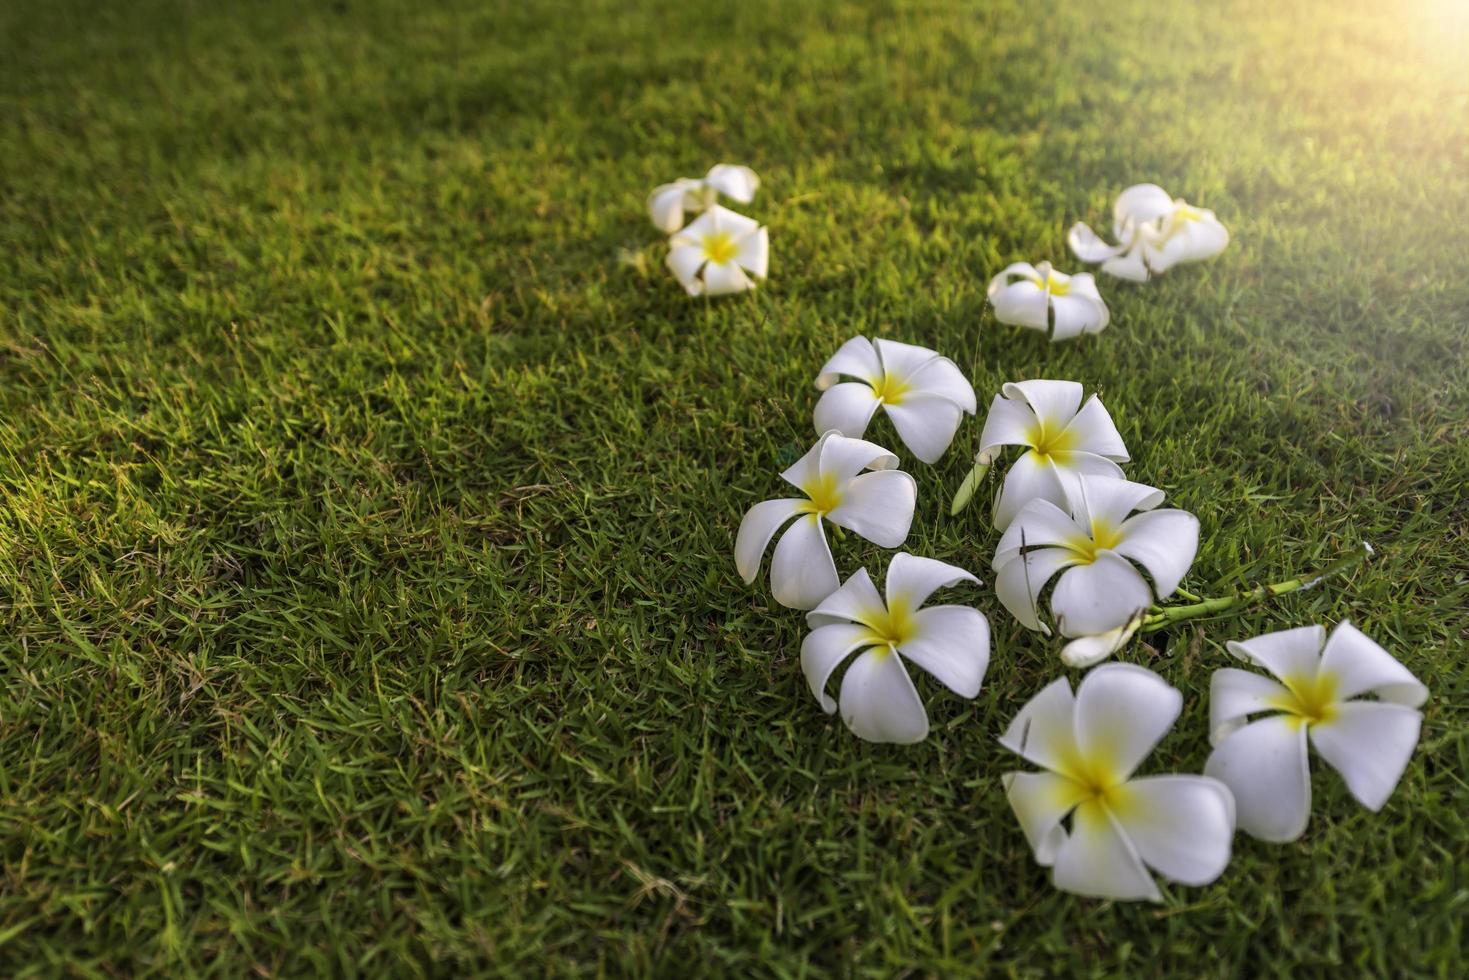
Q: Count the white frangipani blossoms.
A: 12